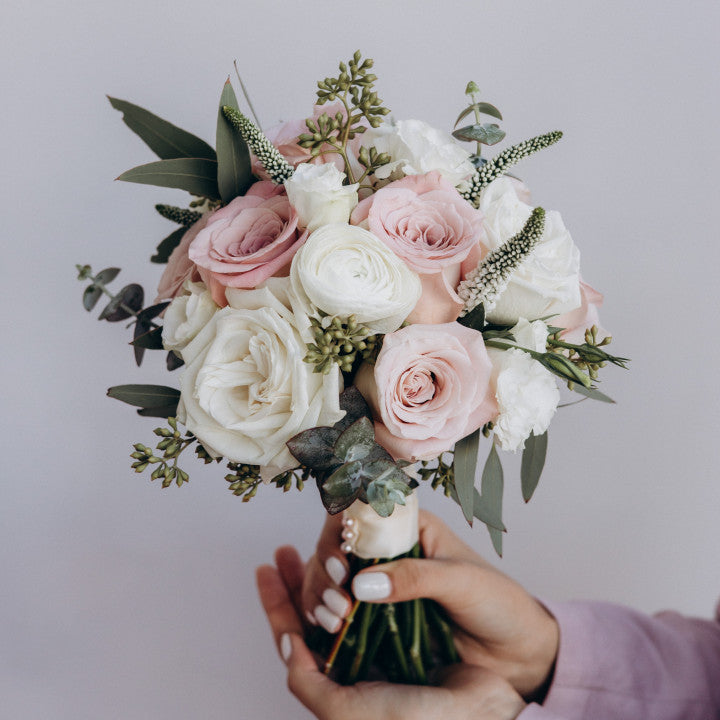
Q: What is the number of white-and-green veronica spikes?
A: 4